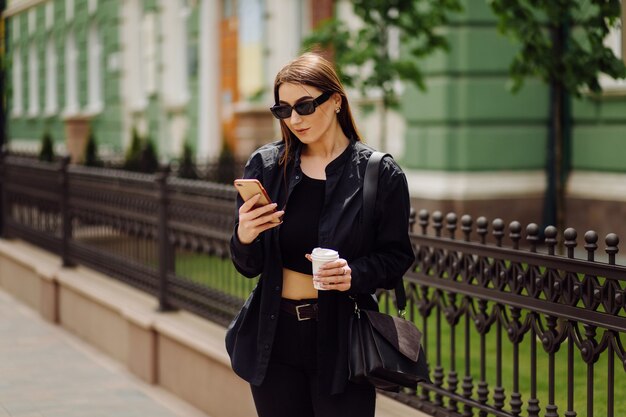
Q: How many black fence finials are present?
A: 13